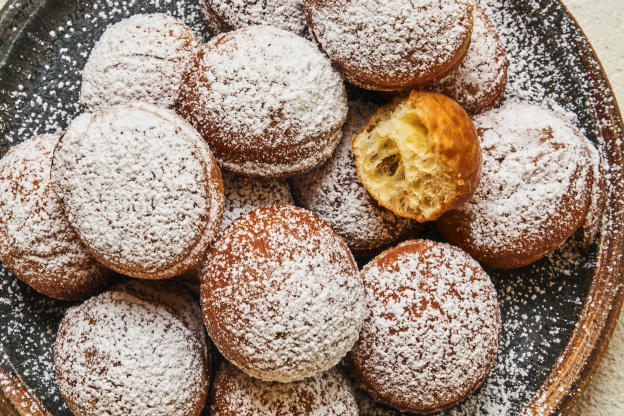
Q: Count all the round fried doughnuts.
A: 15